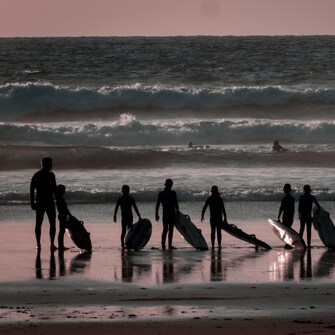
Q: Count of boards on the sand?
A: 6